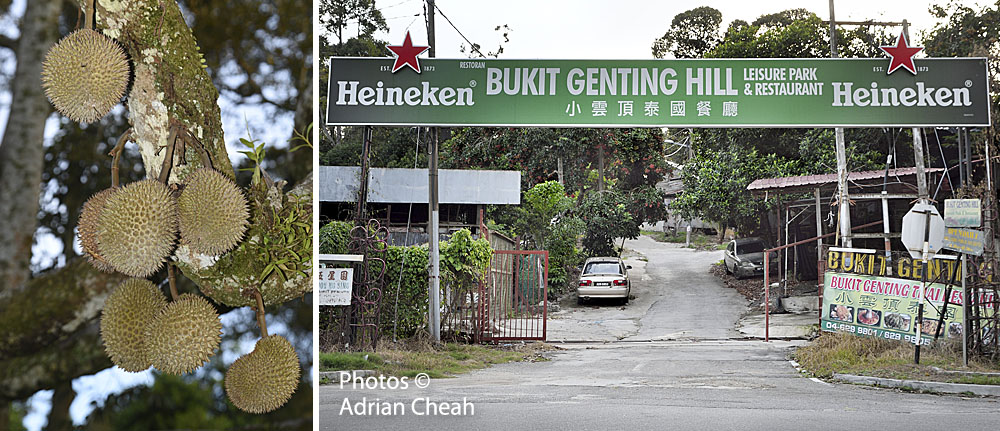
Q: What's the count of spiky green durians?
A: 7